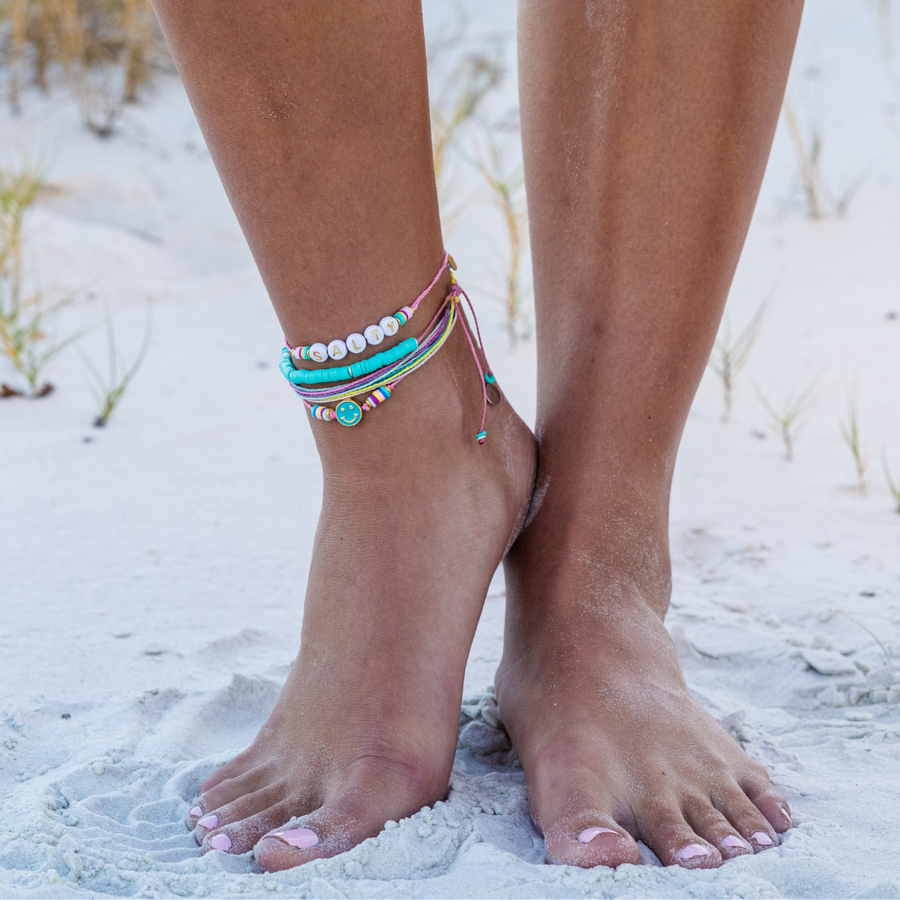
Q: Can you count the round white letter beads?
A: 5